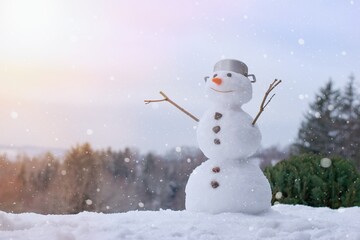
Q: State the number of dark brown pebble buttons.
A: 5